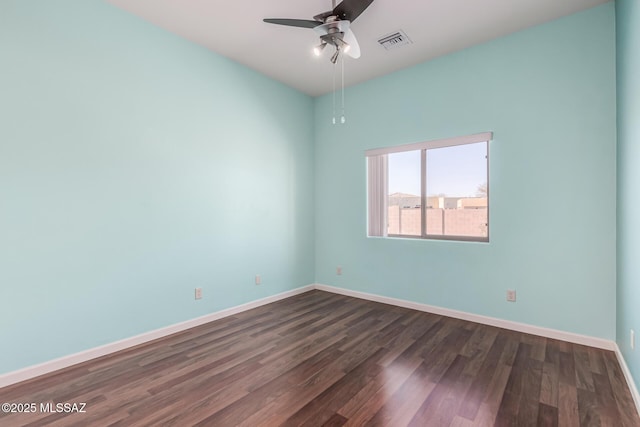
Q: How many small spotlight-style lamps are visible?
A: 3